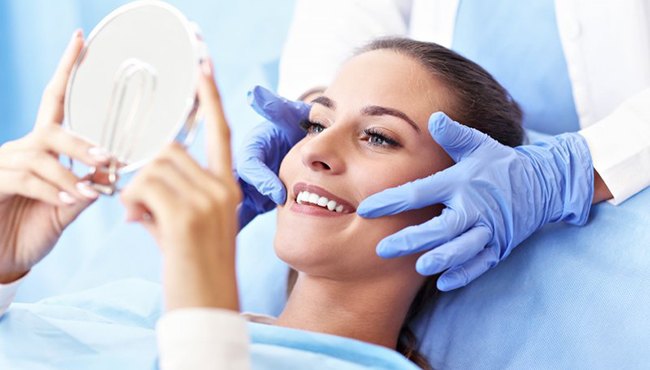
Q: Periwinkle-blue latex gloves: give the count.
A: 2